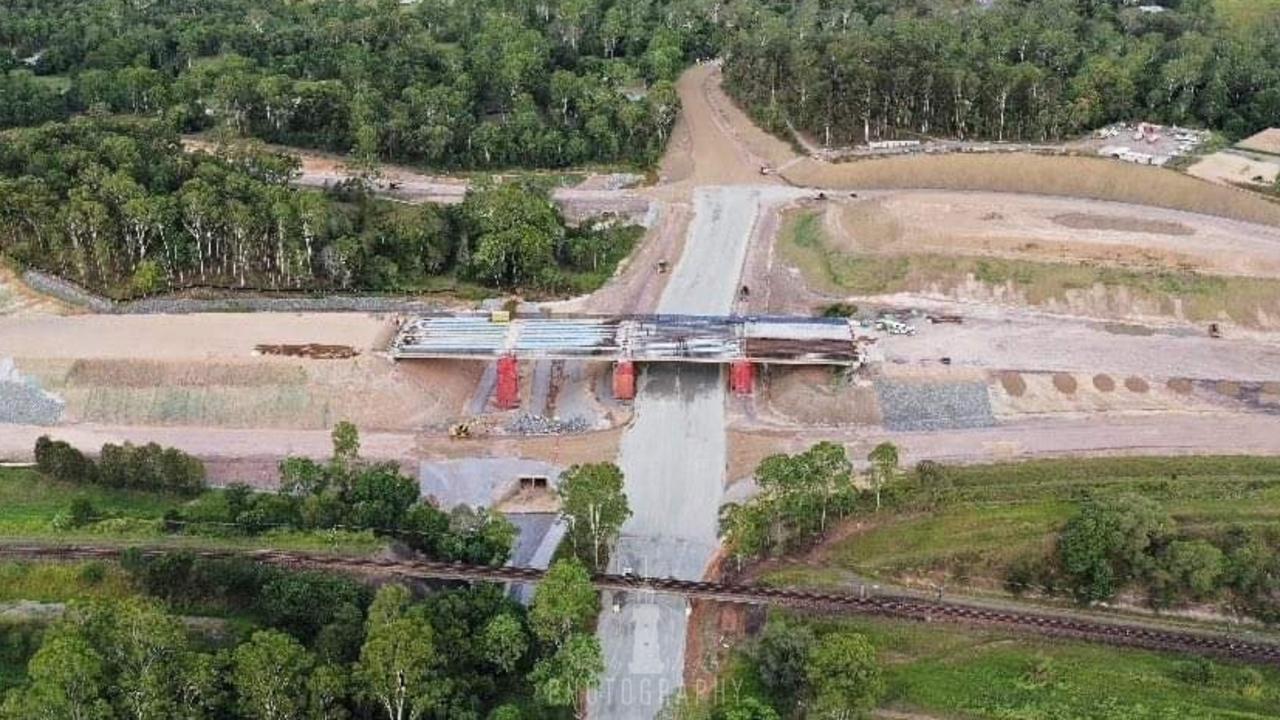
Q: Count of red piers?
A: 3